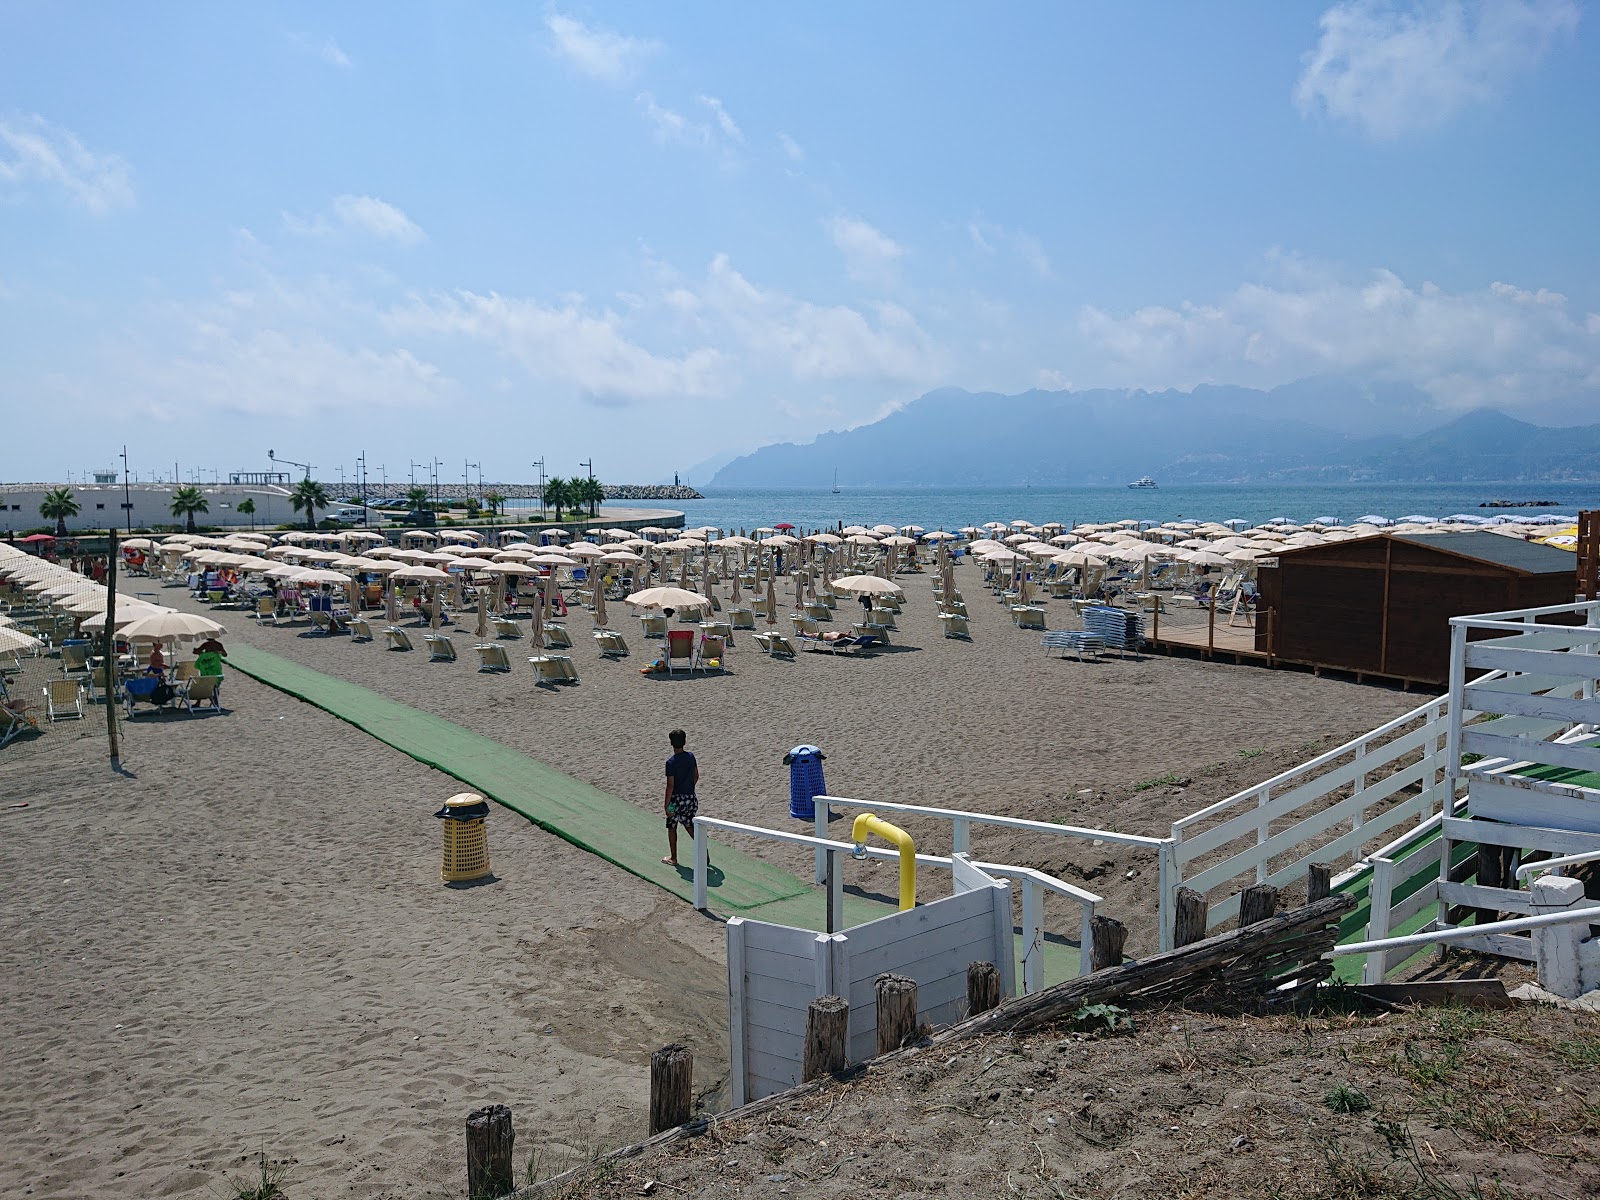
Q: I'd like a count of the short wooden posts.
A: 9